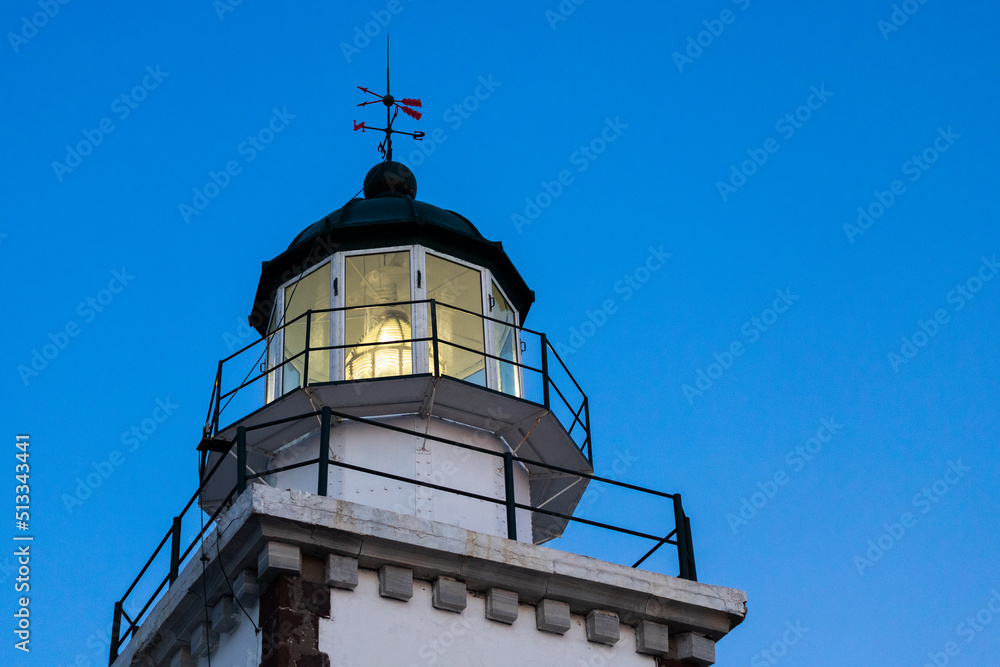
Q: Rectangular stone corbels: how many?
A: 13